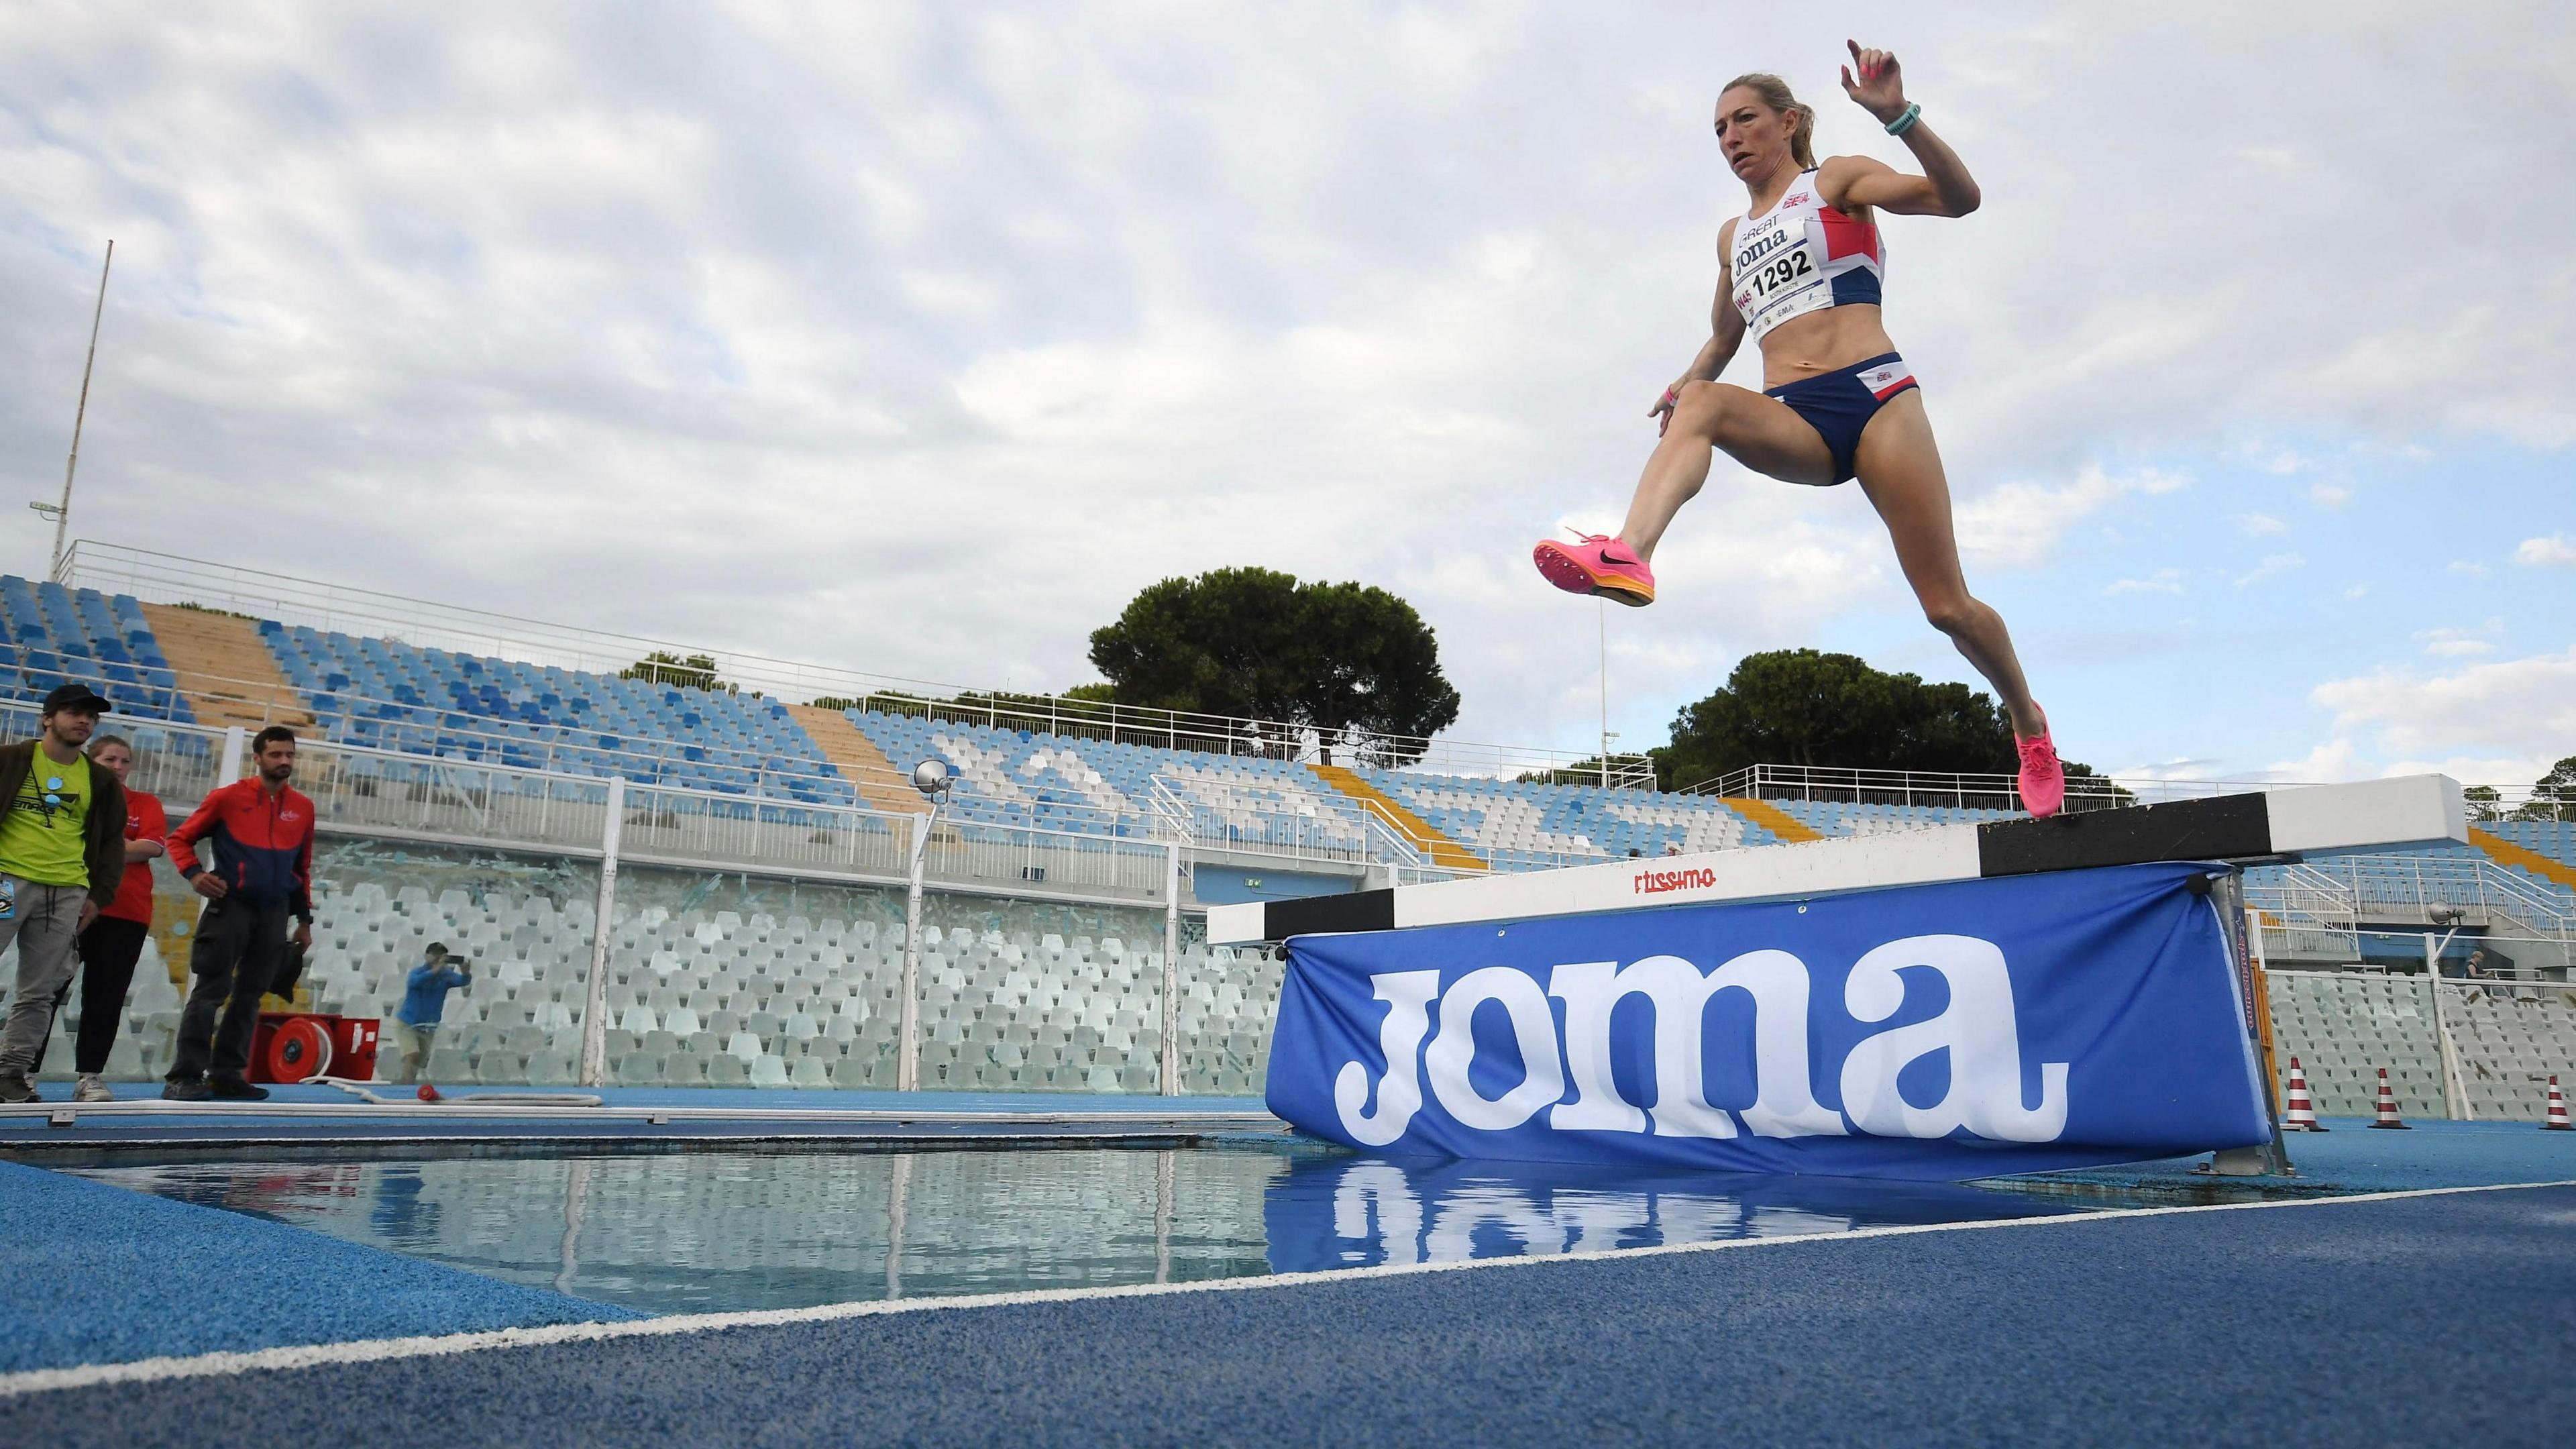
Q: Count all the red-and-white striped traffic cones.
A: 3